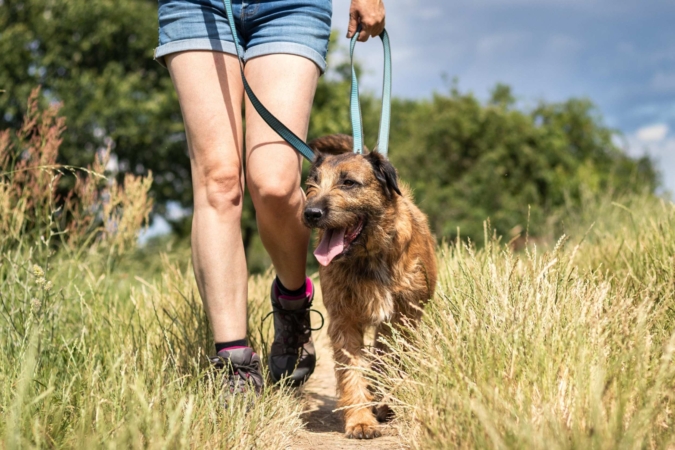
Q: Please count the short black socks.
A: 2